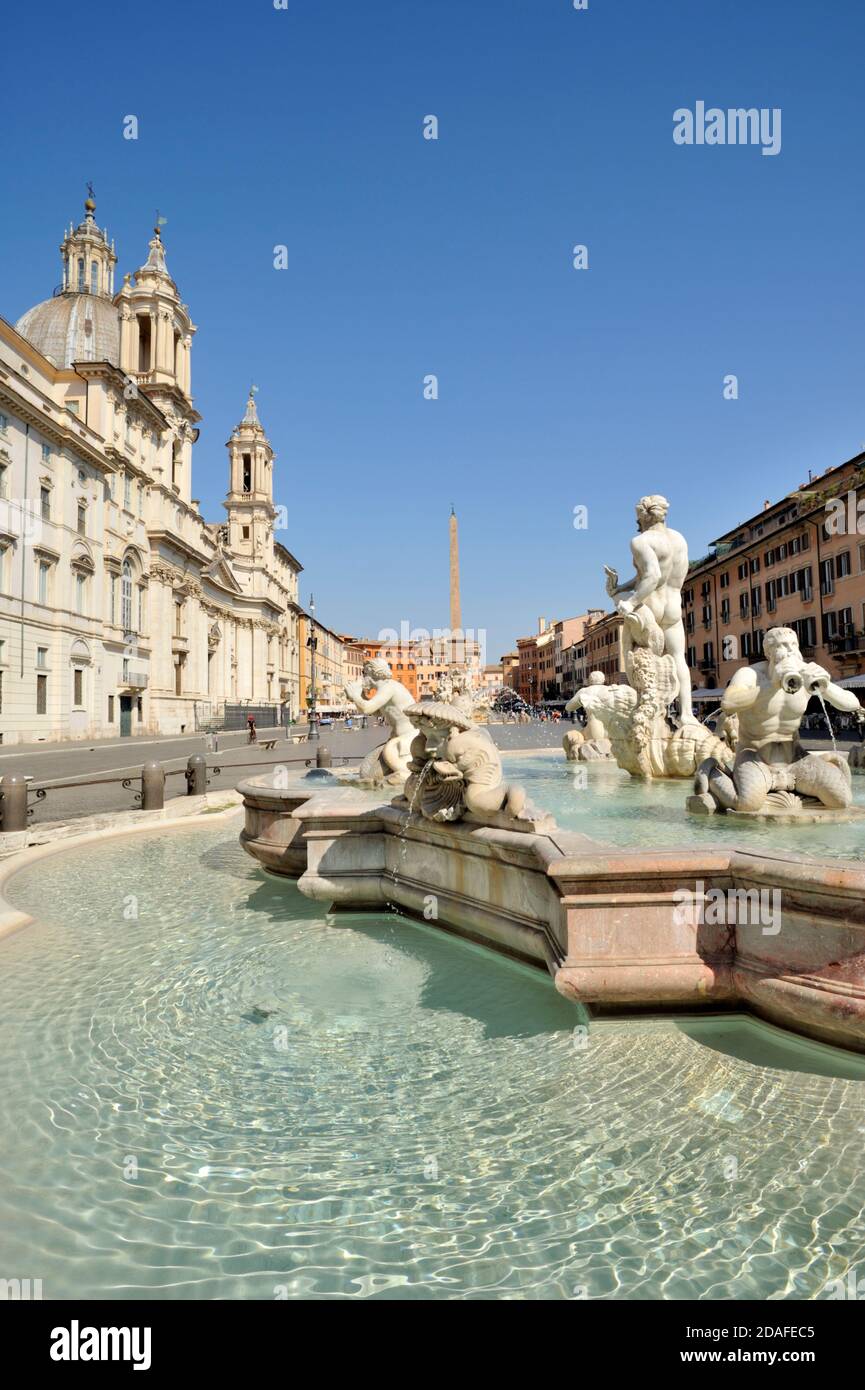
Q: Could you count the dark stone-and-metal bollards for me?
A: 4